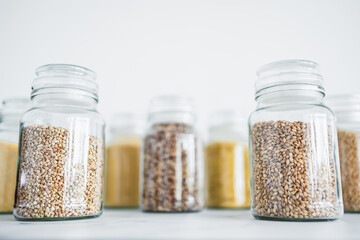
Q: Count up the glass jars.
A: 7